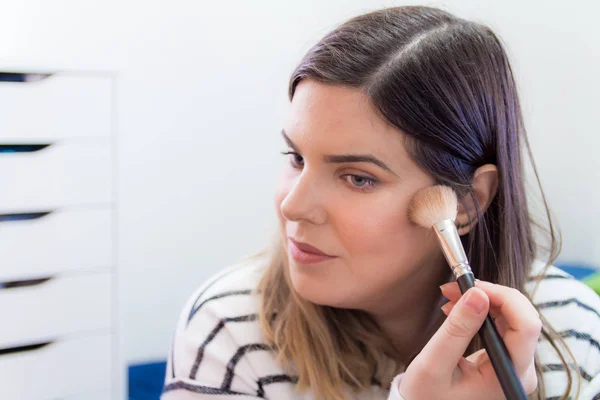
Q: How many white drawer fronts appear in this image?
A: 5